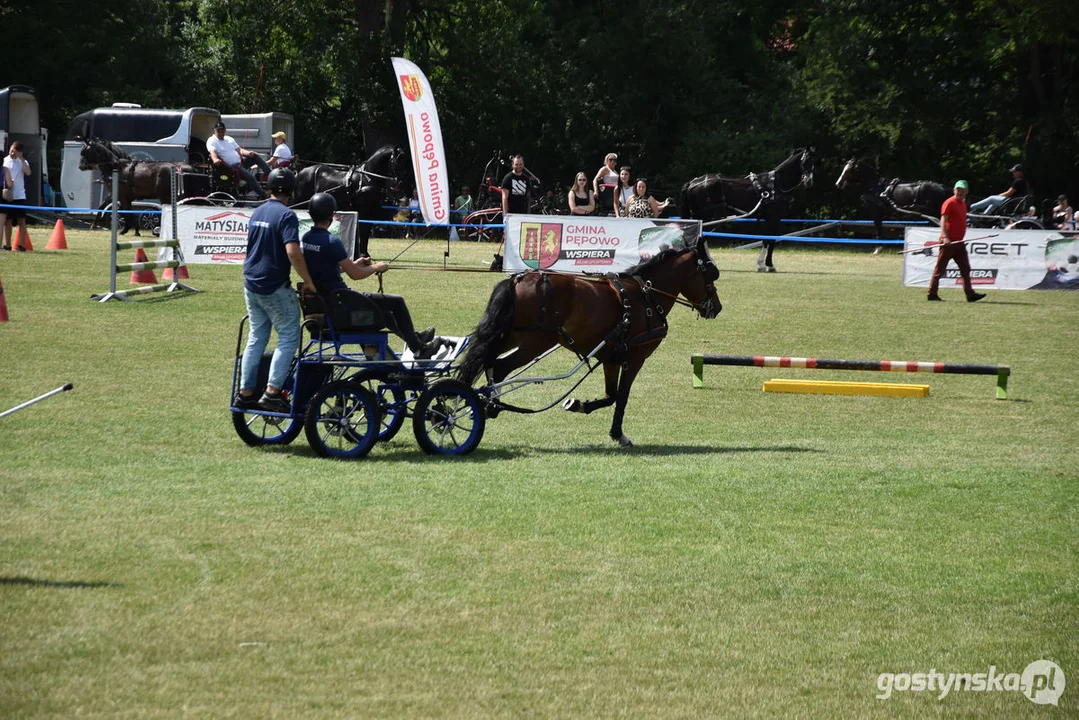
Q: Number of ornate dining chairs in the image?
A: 0